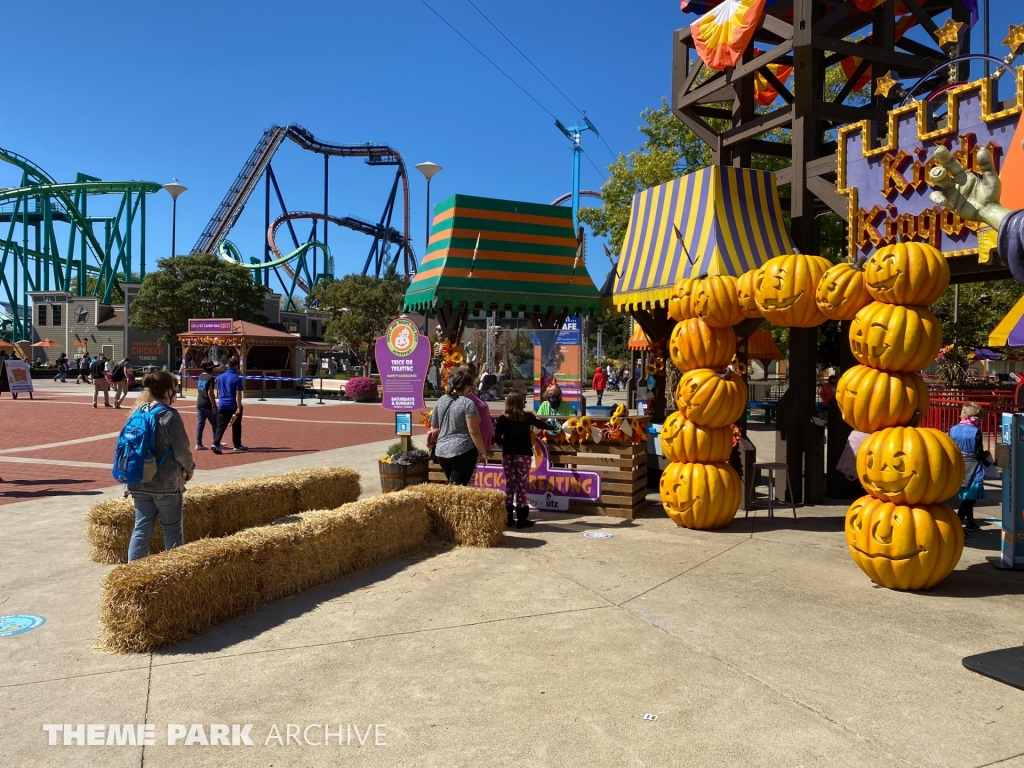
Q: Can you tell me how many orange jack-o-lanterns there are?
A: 14